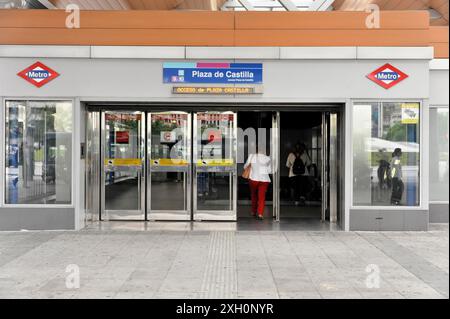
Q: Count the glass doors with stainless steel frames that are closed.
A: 3